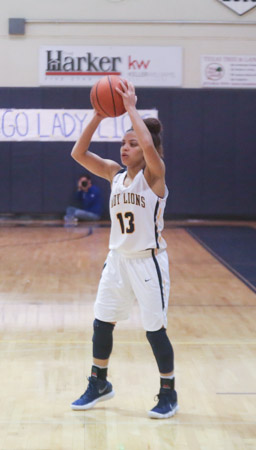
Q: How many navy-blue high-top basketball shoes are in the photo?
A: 2